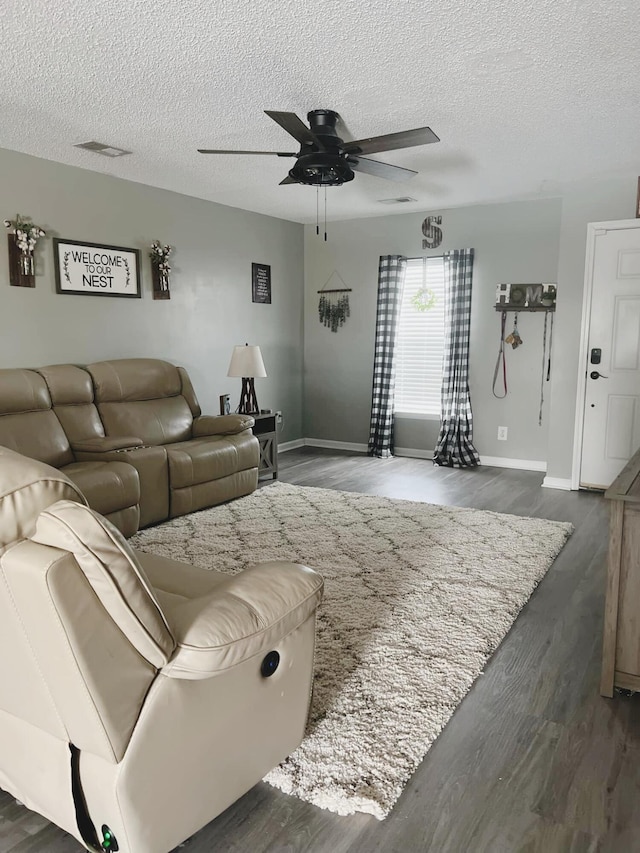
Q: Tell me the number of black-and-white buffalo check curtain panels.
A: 2